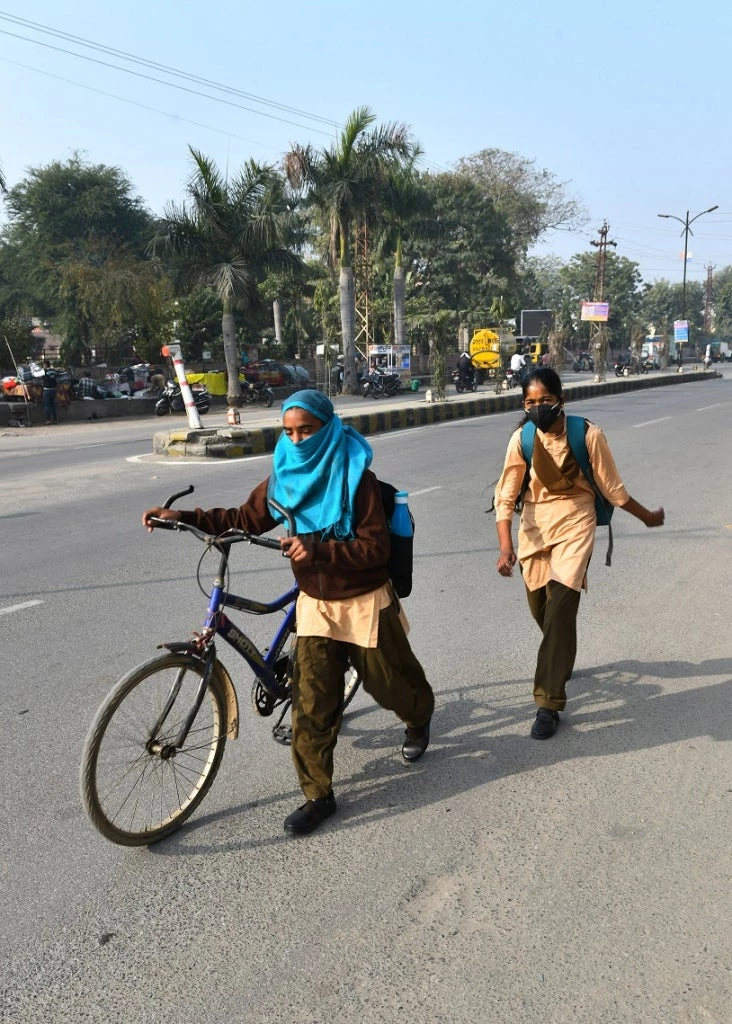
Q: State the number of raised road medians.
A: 1